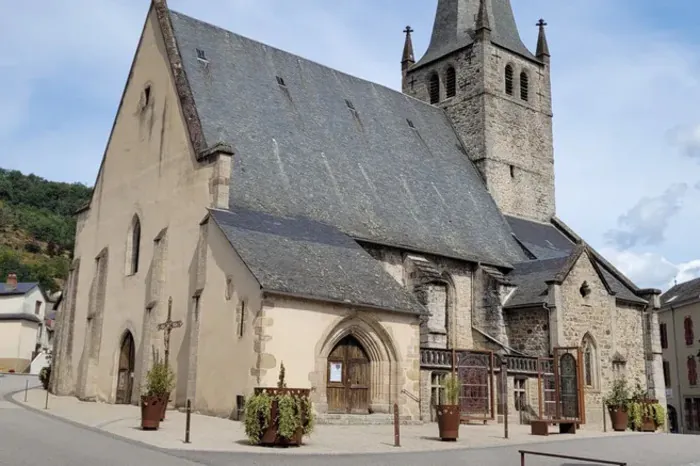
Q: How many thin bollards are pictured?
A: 6